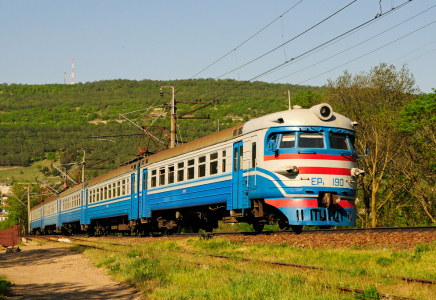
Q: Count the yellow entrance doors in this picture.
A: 0